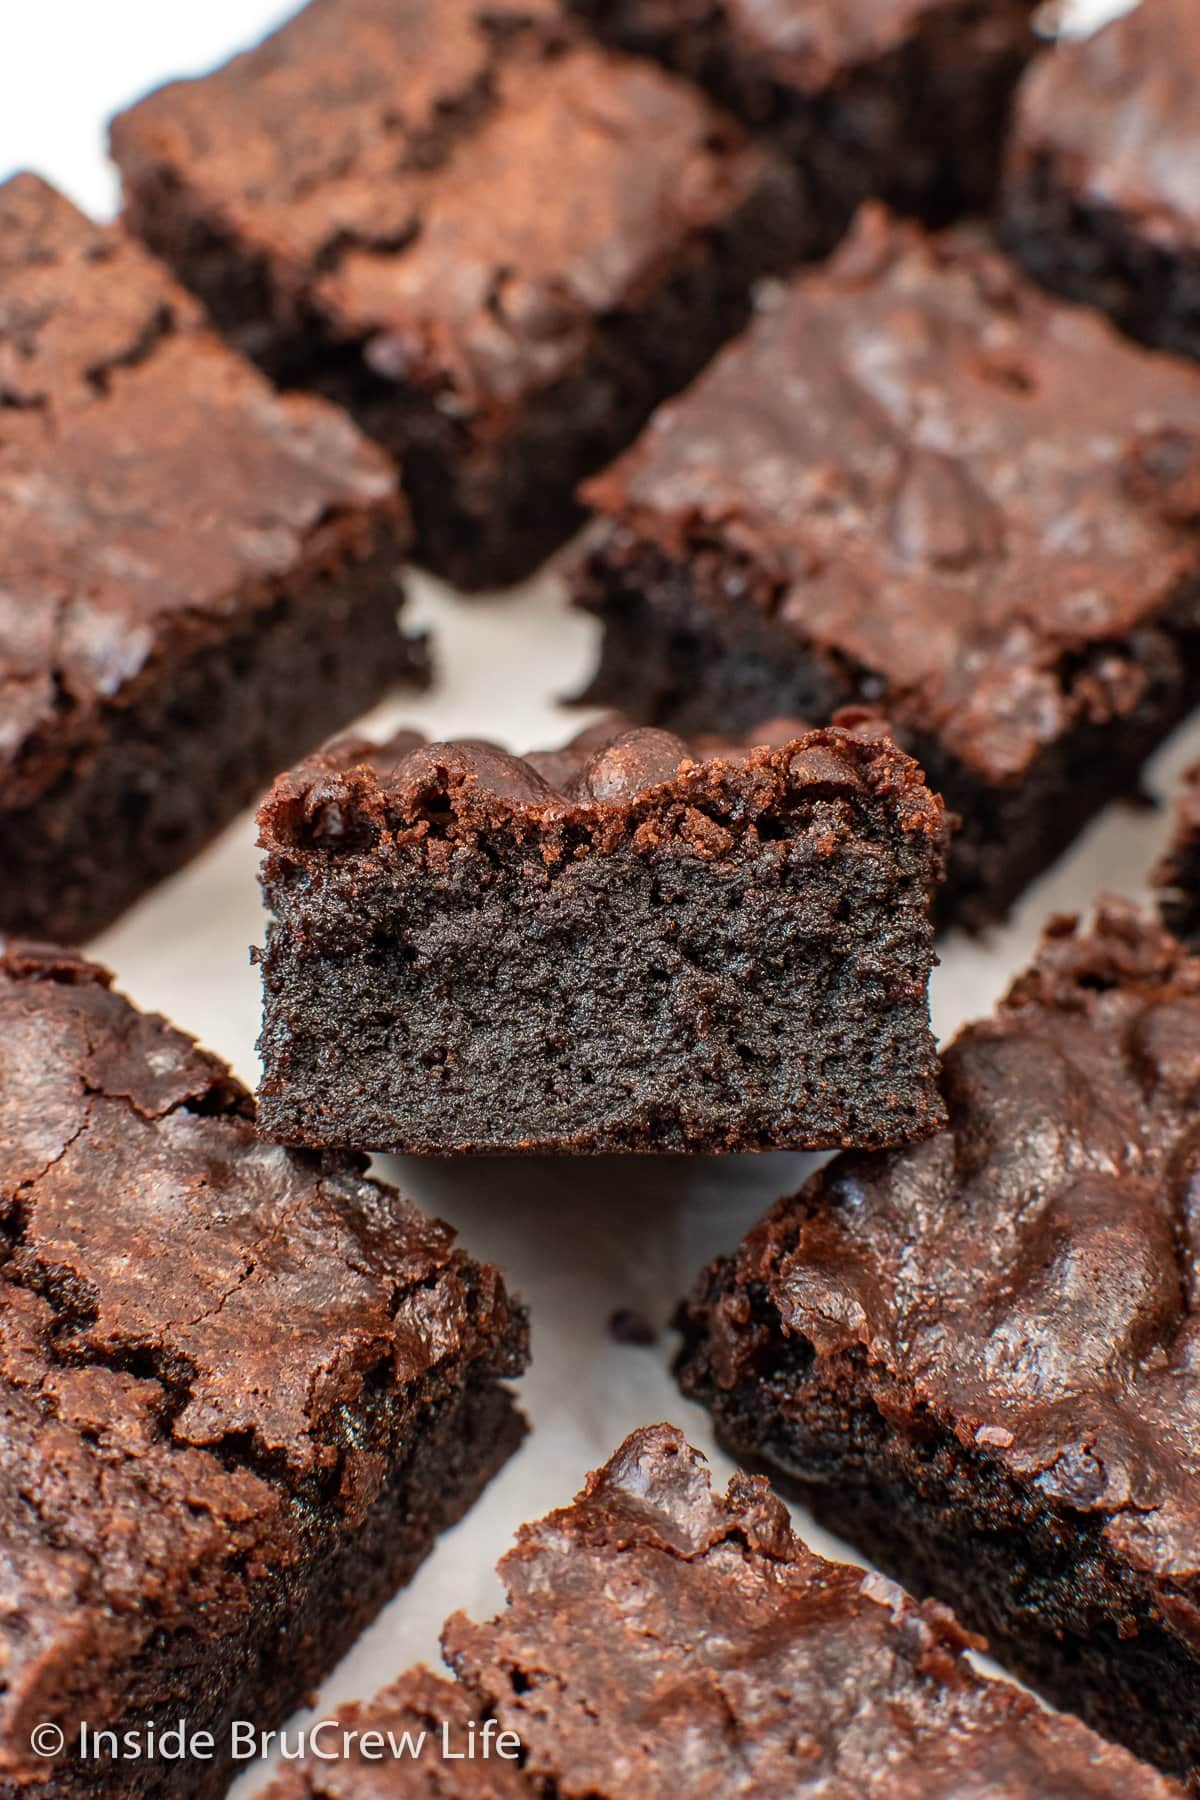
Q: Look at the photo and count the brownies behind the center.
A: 5